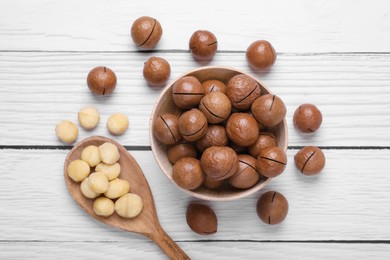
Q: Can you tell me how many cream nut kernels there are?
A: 12